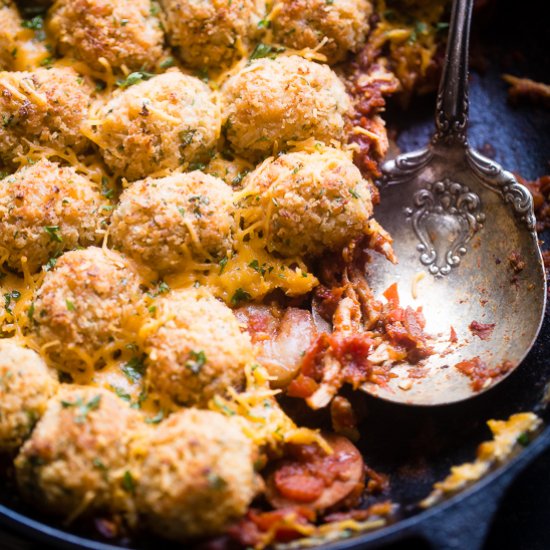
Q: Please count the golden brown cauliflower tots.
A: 15